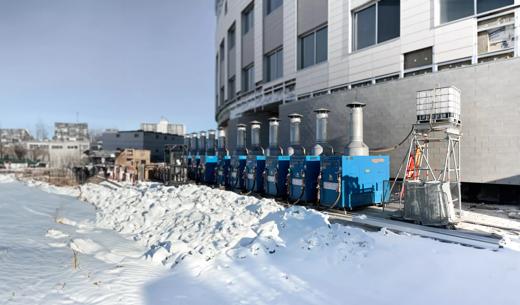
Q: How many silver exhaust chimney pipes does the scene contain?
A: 11